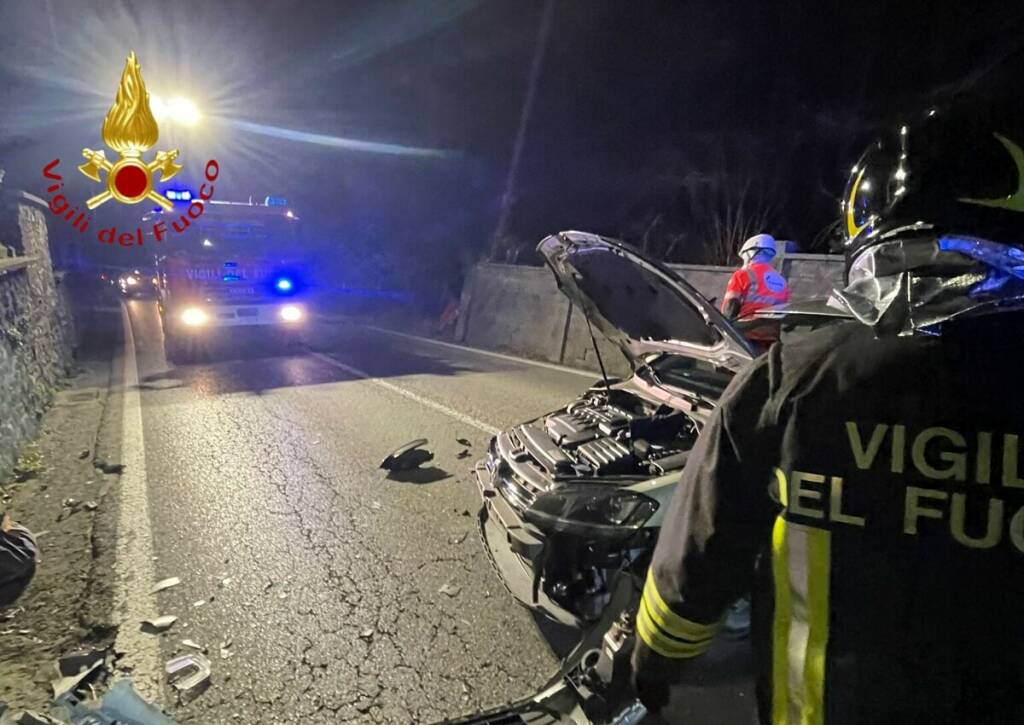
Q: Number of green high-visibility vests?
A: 0